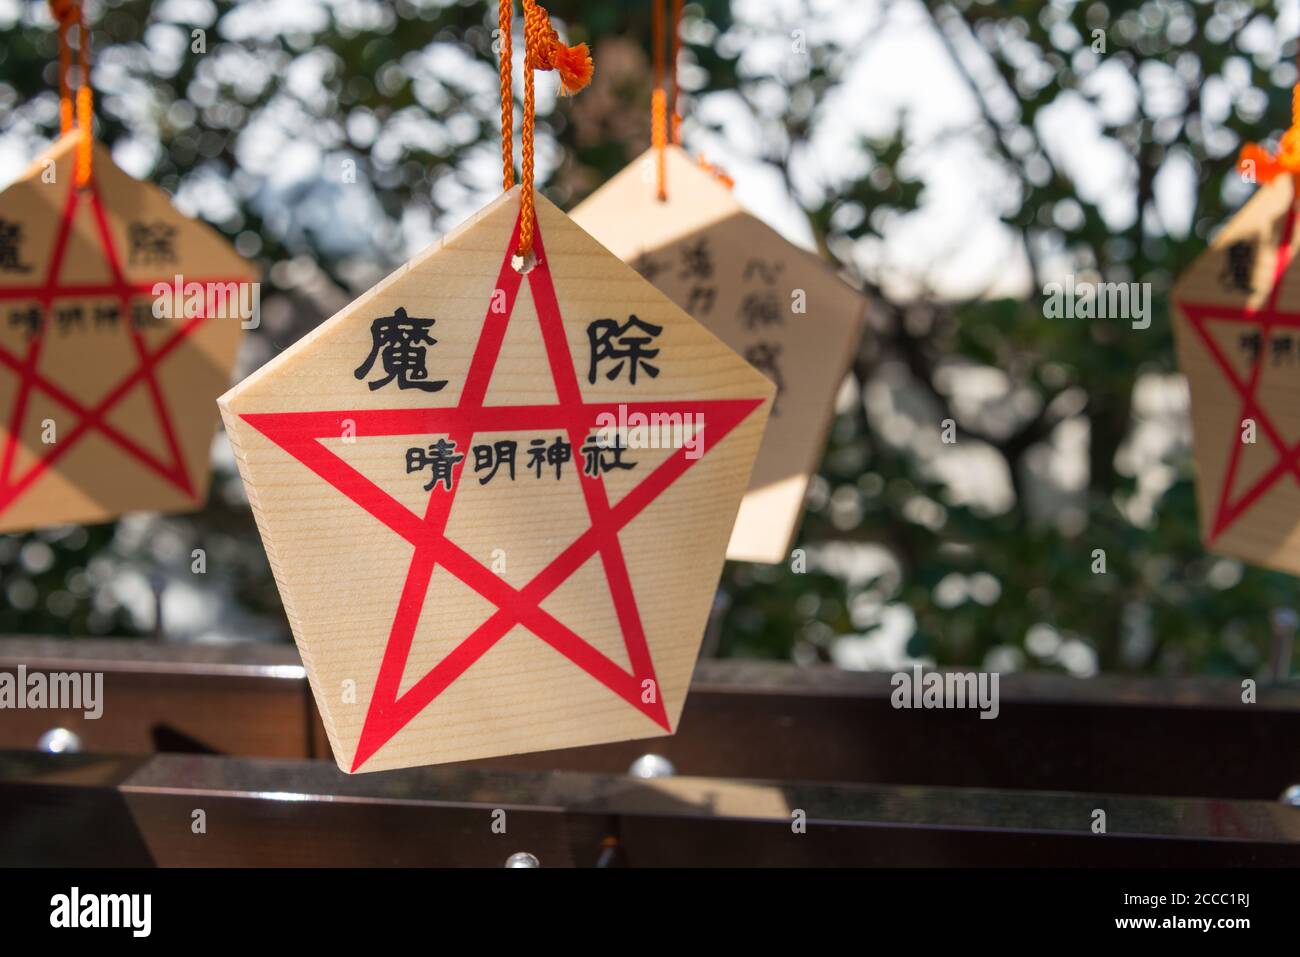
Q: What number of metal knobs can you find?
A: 4